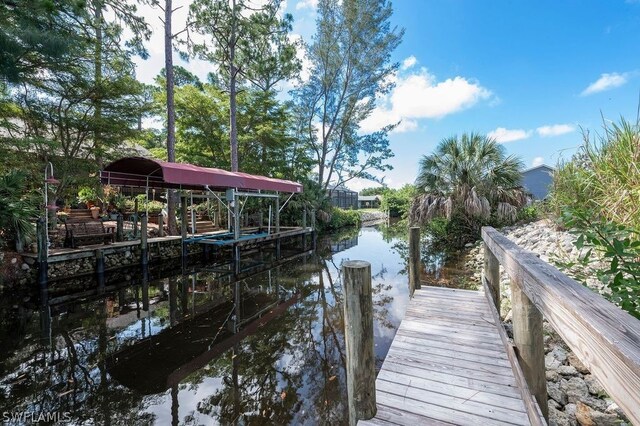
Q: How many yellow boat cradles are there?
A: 0